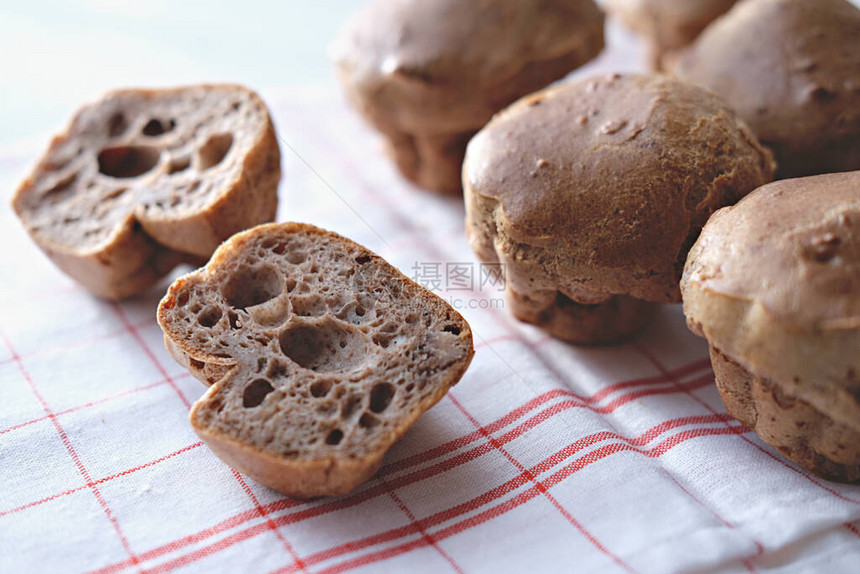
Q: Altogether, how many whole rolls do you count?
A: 5